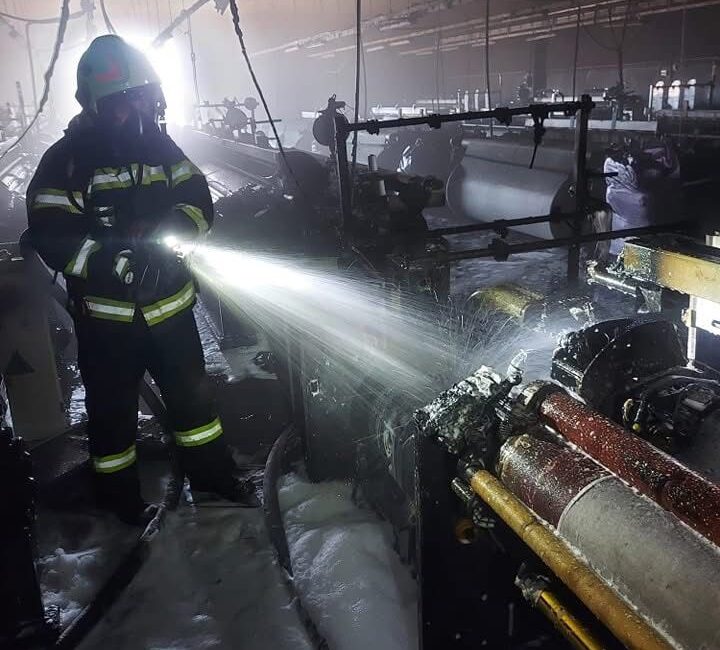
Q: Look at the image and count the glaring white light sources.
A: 2